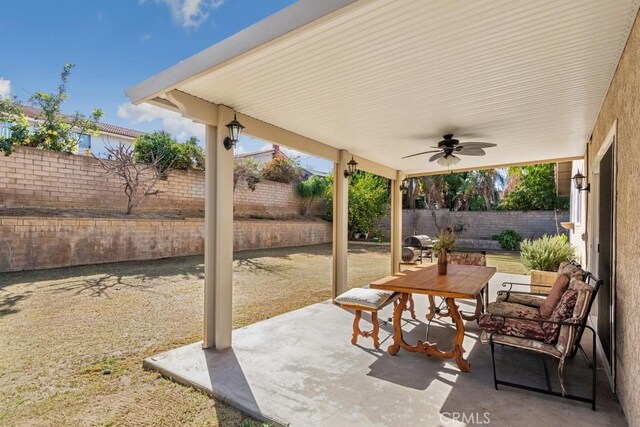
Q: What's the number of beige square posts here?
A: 3